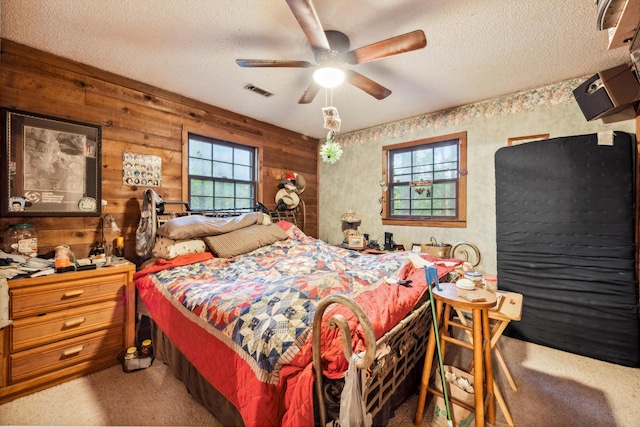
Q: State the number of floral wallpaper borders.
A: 1